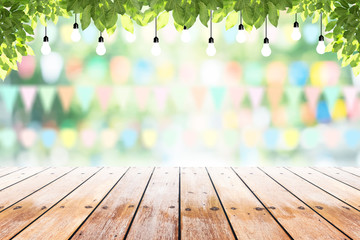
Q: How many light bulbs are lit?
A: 11